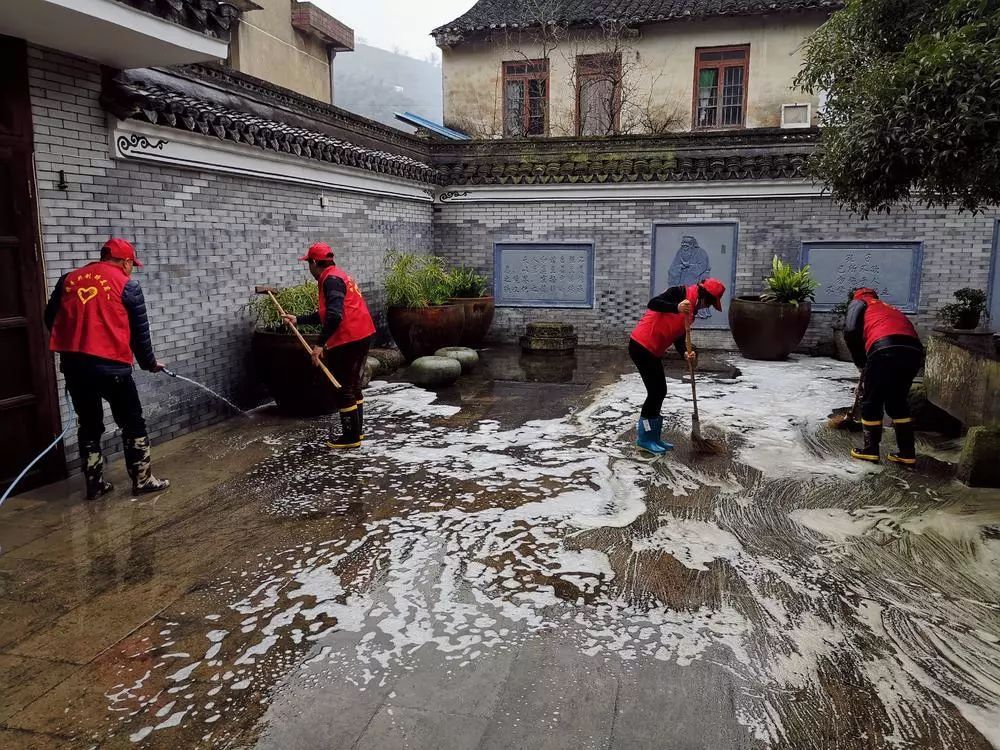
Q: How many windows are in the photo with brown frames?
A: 3